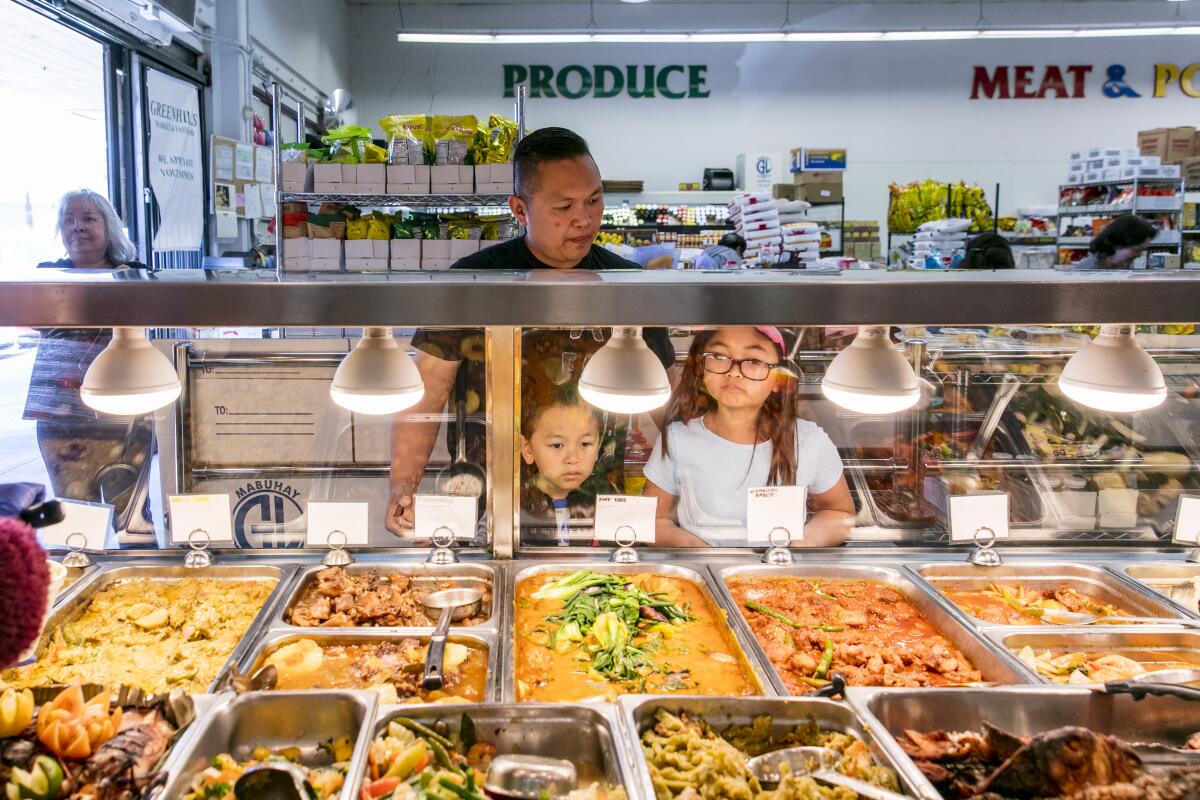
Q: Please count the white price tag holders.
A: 8